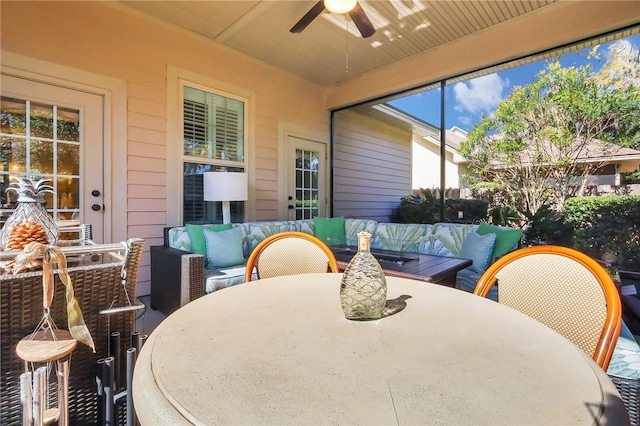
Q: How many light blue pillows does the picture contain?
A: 2